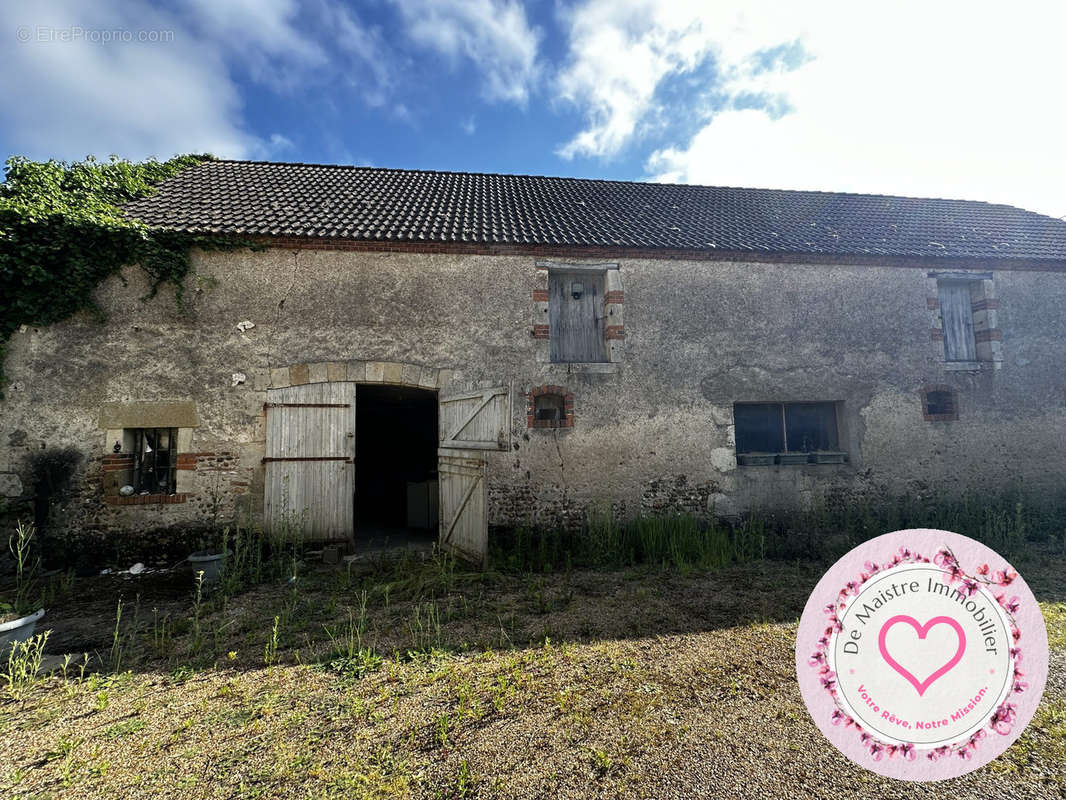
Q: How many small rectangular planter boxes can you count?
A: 3